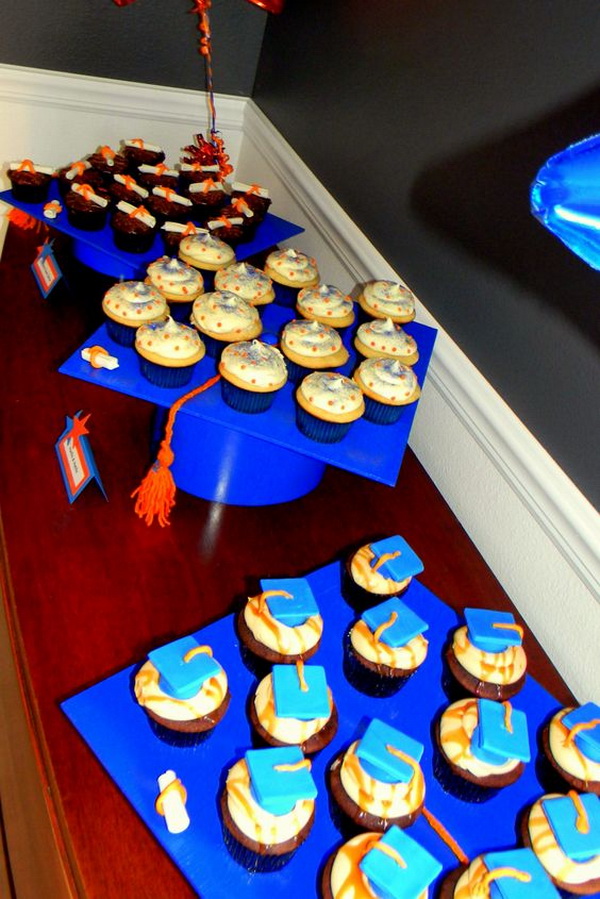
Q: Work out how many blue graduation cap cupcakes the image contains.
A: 13